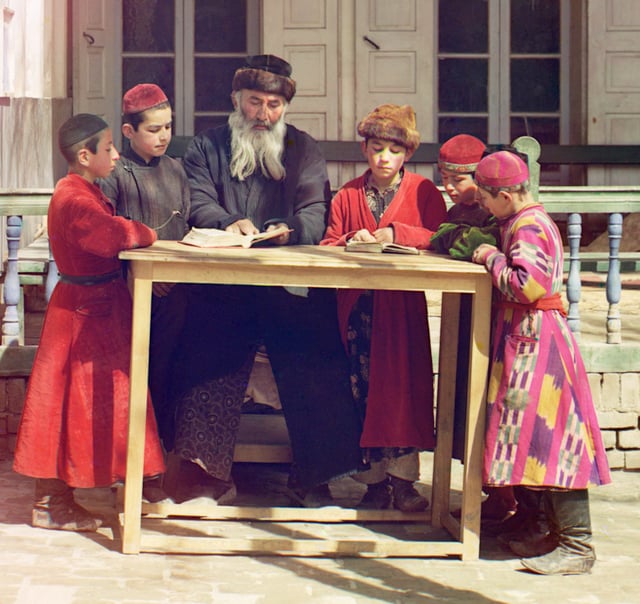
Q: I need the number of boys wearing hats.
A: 5